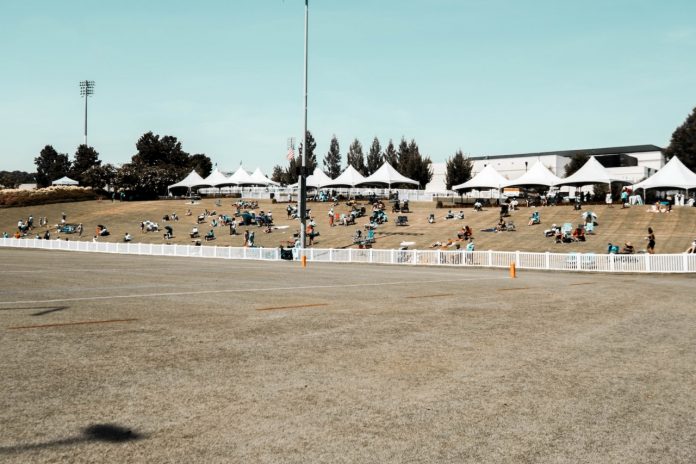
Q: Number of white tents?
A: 12